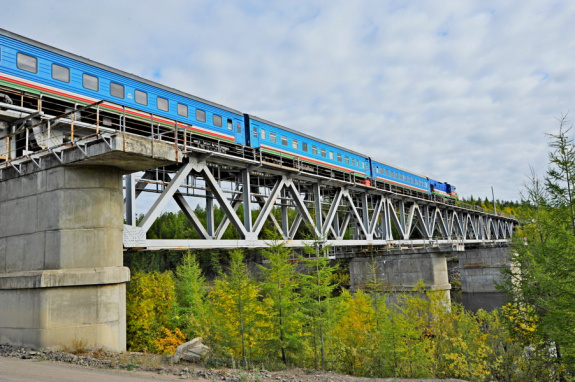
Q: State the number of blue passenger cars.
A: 3